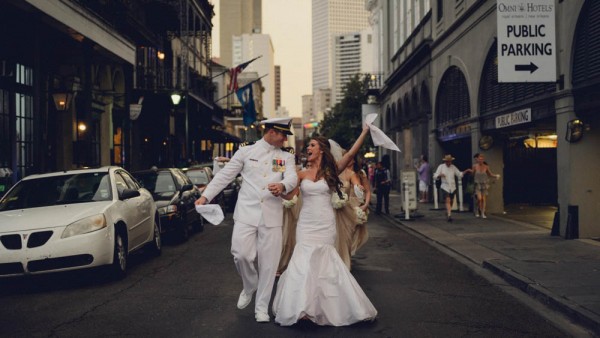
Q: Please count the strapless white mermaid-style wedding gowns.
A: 1